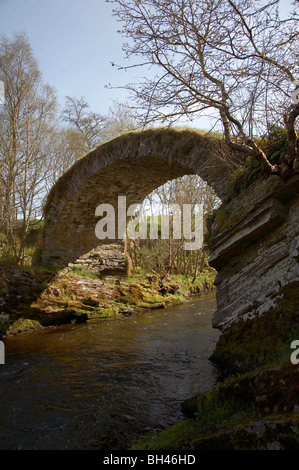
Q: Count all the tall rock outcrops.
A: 1